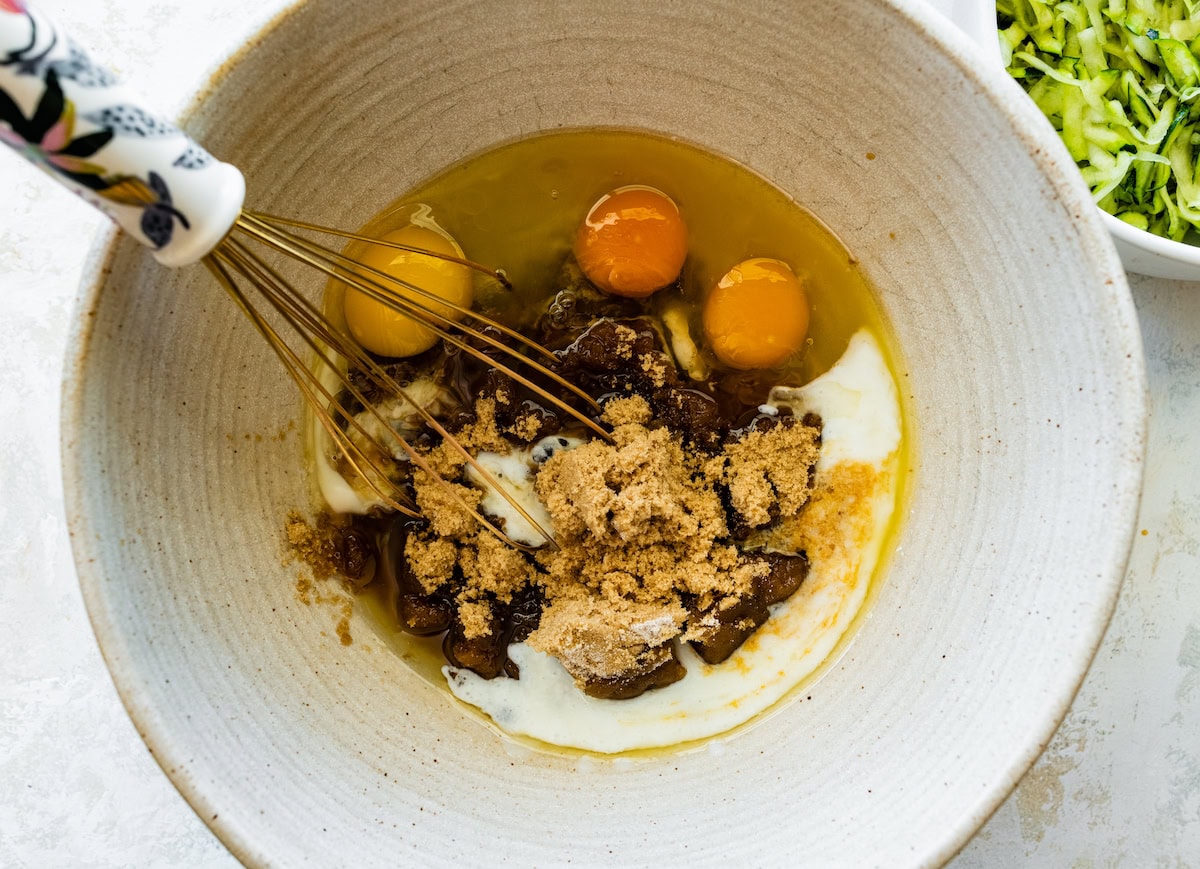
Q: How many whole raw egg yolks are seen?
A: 3